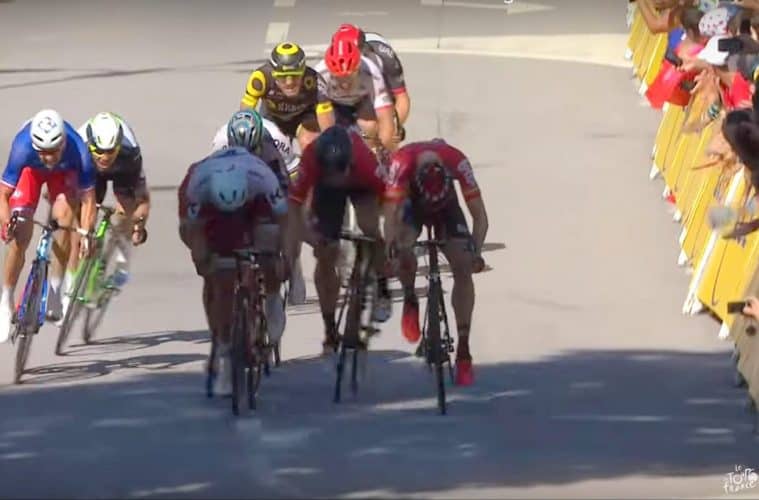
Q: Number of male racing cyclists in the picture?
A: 9